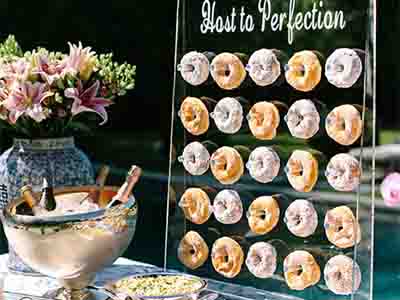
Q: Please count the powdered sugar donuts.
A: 12